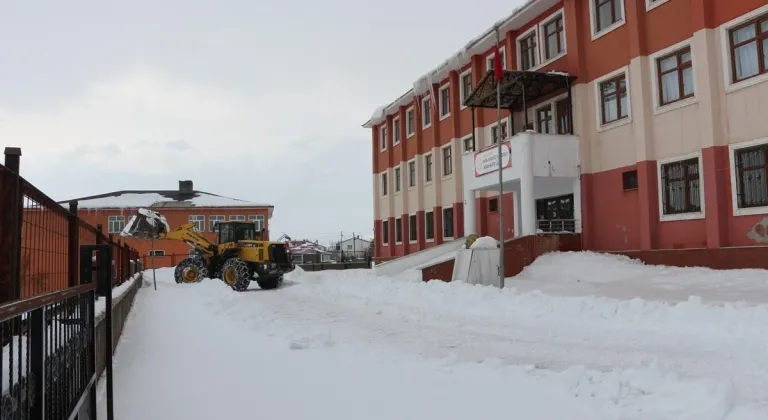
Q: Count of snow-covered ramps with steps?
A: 1